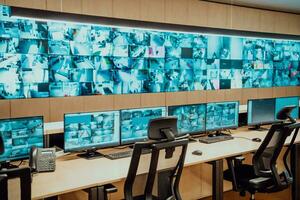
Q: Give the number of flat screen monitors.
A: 7